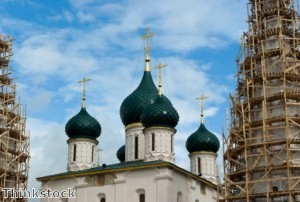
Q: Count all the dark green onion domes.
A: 5